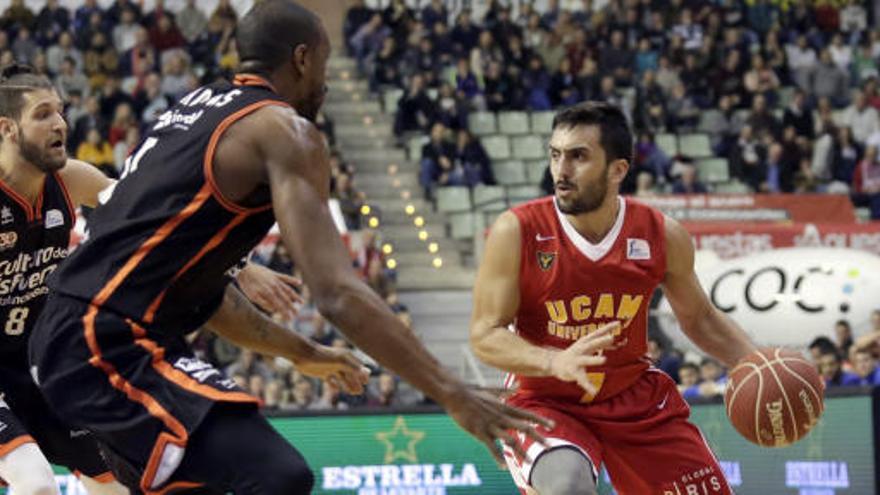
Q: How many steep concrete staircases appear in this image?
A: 1